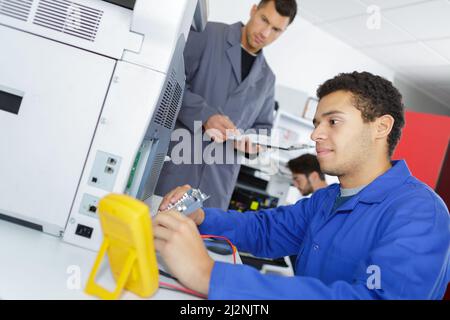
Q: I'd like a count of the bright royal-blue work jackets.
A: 1